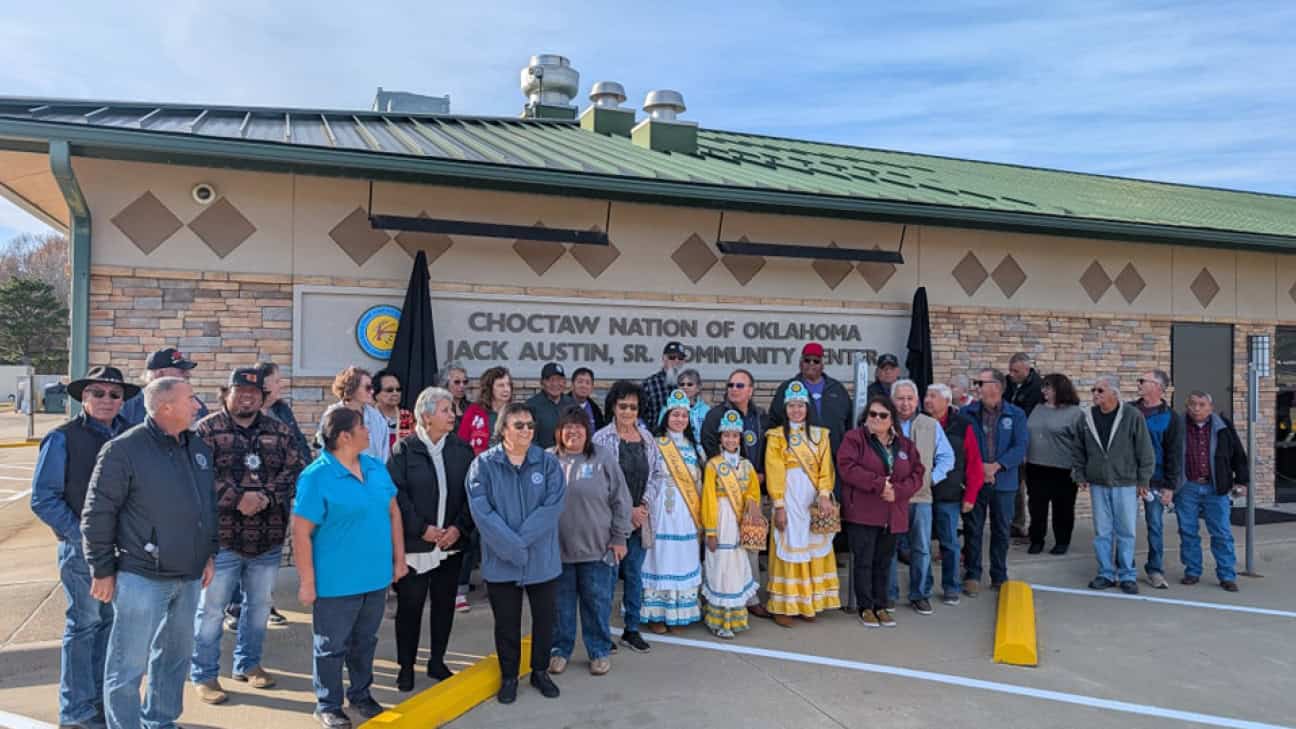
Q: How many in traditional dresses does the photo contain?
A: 3